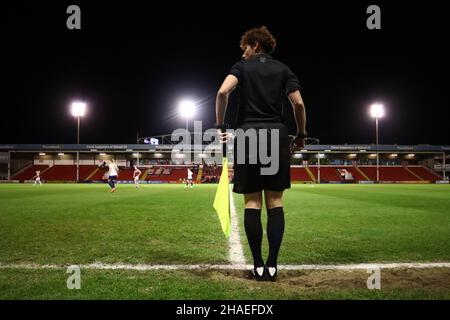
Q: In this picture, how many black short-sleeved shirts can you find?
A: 1